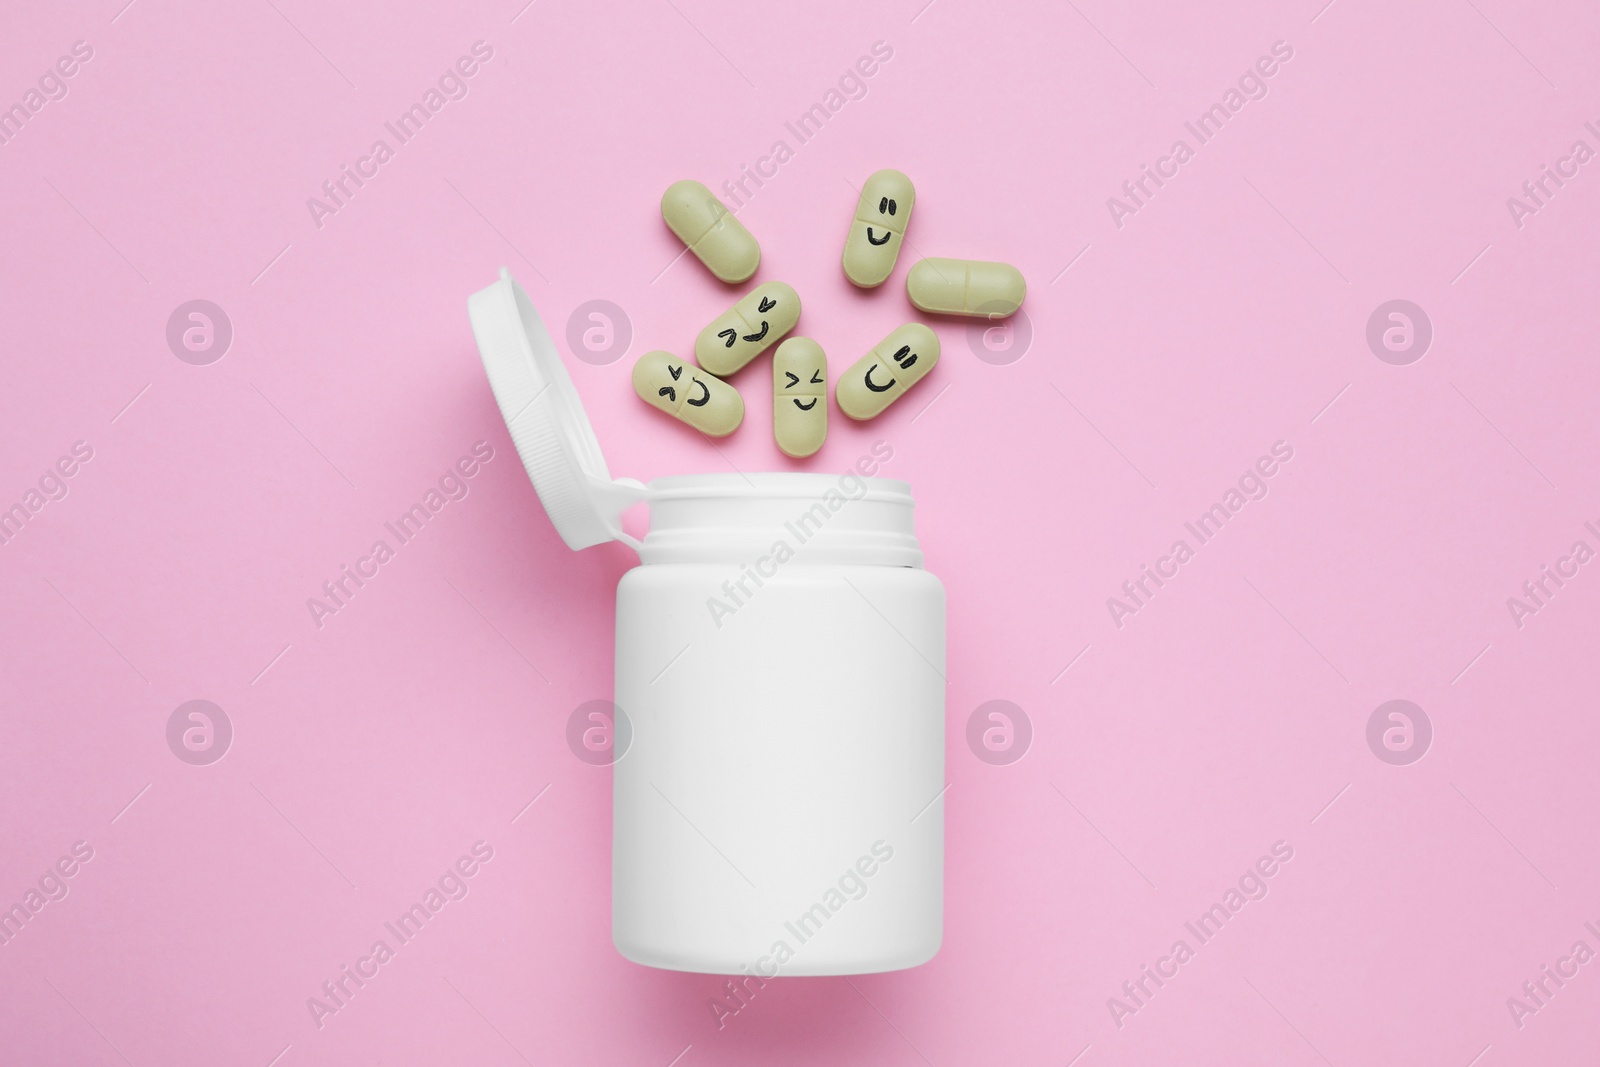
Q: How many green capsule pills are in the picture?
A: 7